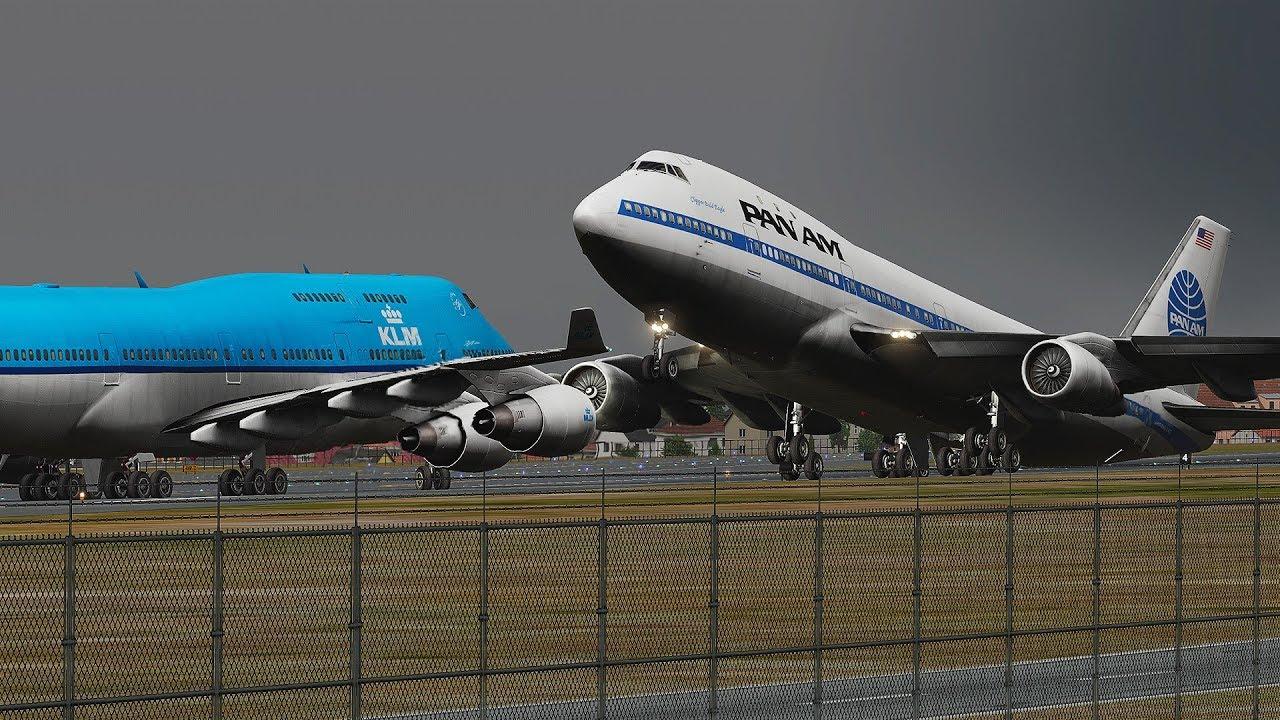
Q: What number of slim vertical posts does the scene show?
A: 12